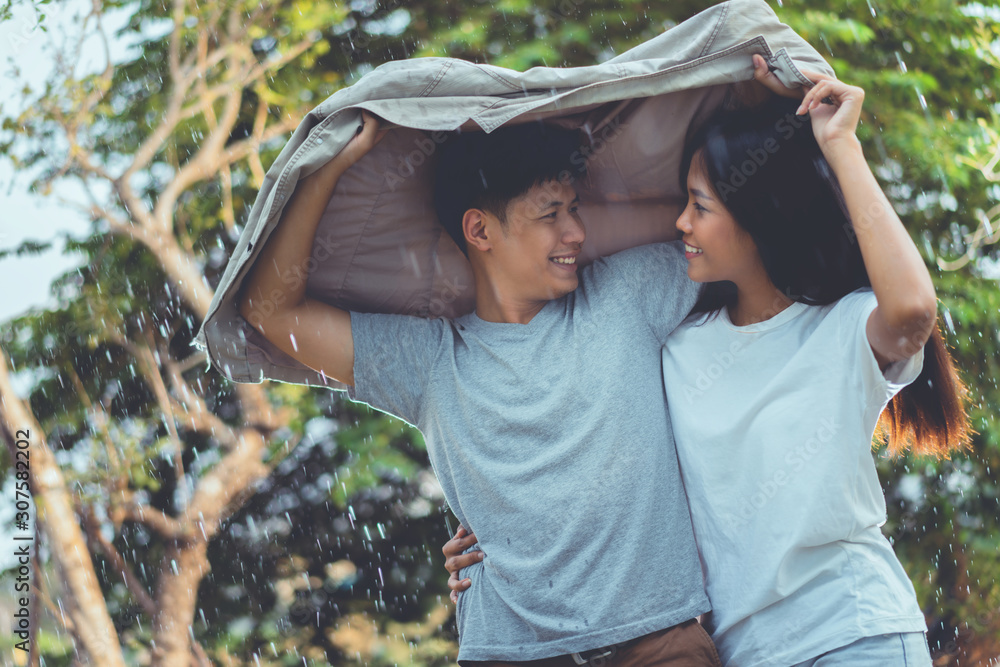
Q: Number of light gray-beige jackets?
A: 1